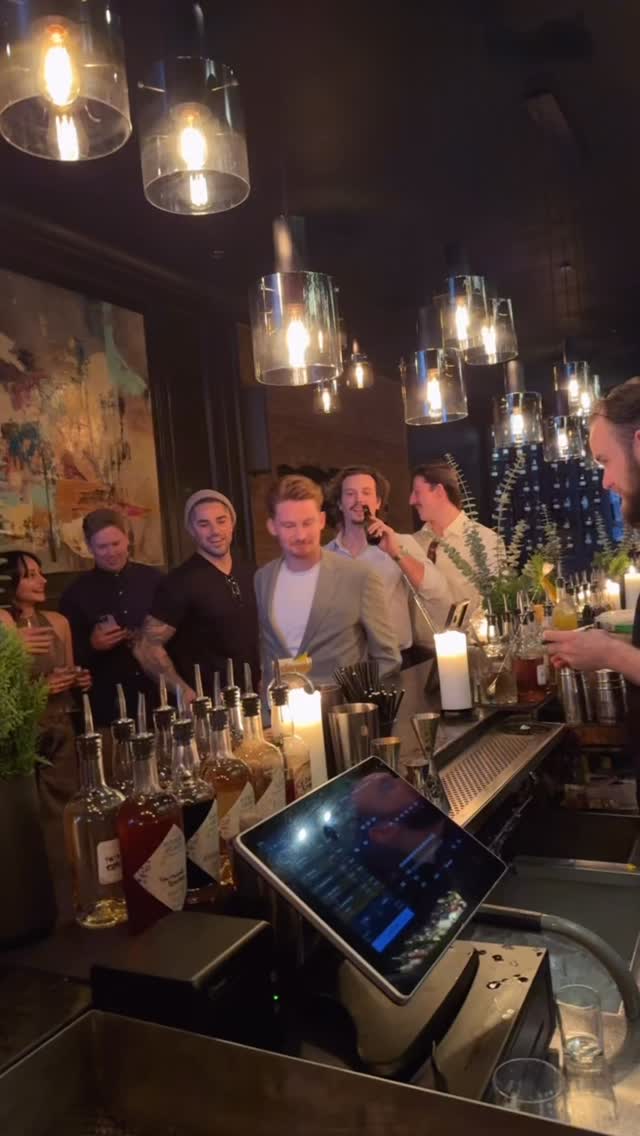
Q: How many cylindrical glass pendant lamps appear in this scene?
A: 12